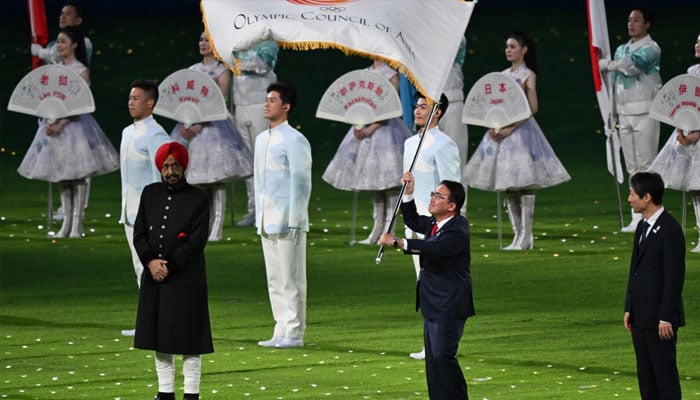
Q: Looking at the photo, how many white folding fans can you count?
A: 5